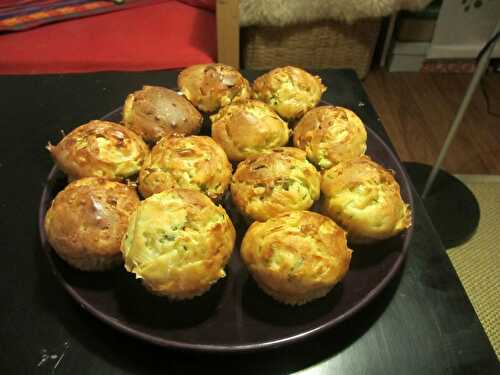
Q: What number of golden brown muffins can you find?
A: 12